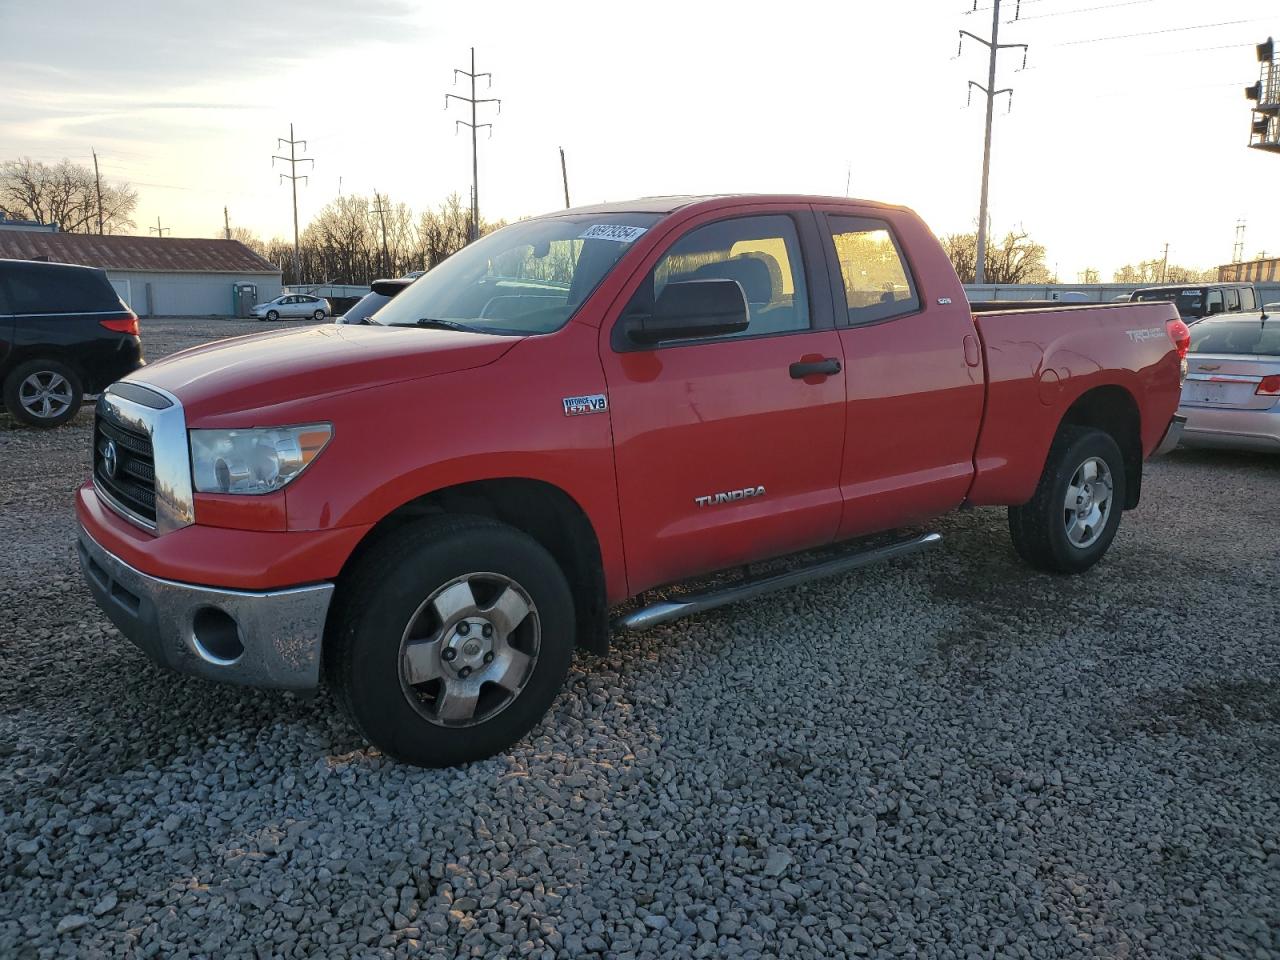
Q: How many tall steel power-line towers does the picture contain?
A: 3